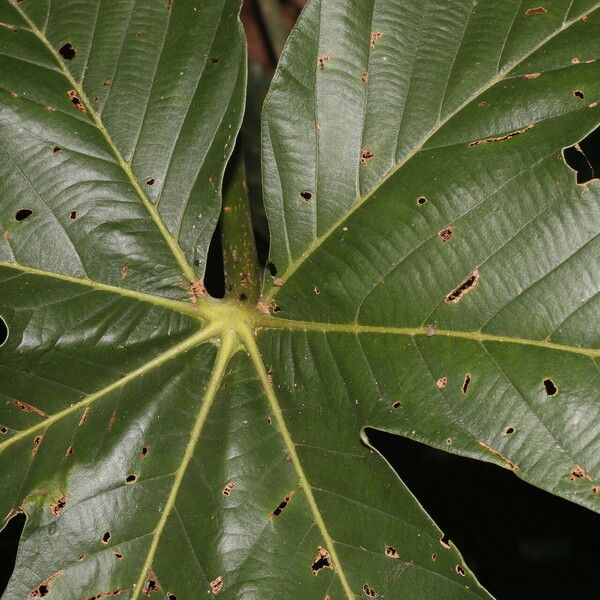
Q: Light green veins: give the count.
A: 7